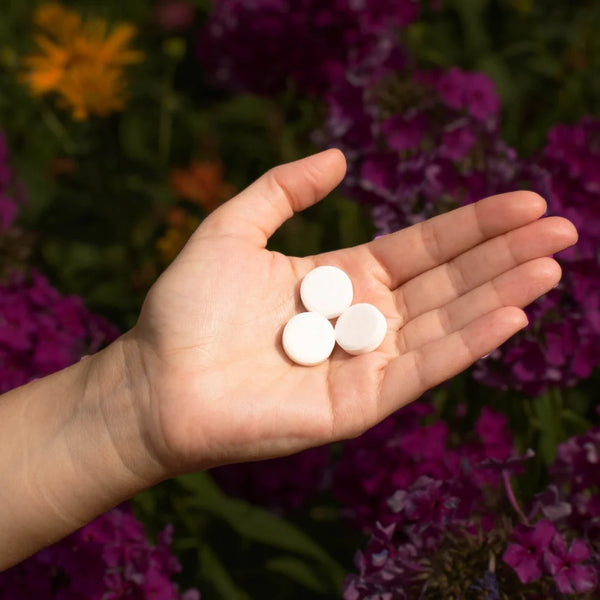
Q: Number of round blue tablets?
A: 0